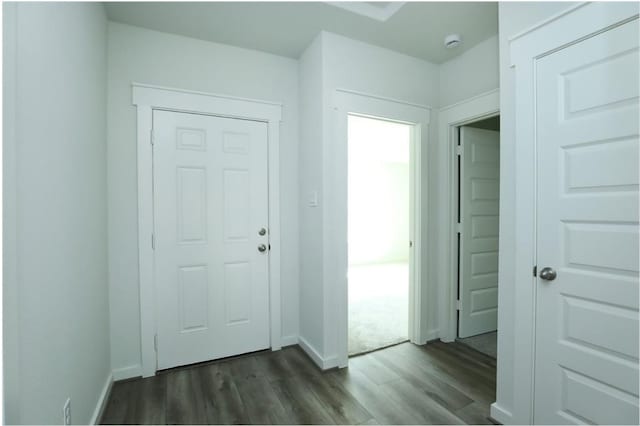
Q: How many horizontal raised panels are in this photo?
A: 10